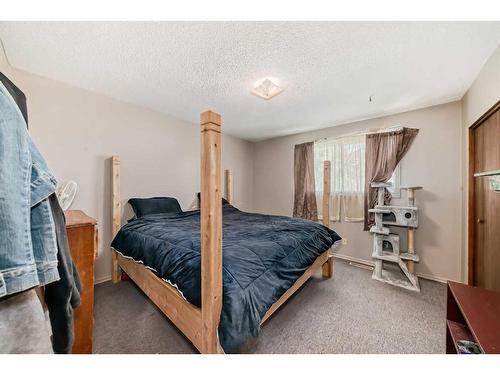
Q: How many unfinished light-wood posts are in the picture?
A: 4